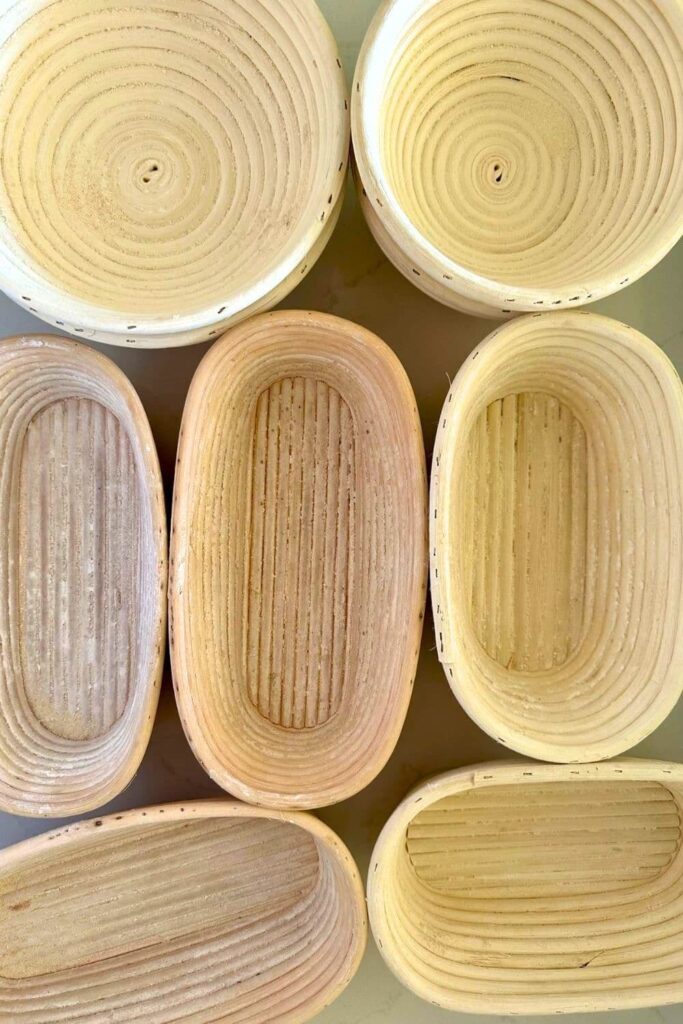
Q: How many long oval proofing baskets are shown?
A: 5